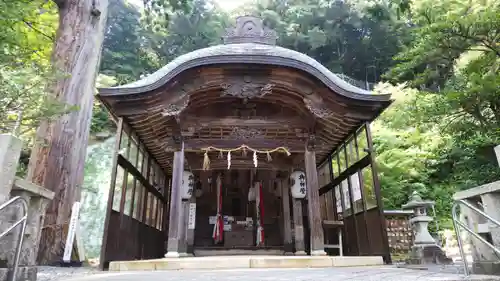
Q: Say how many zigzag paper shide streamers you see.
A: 2